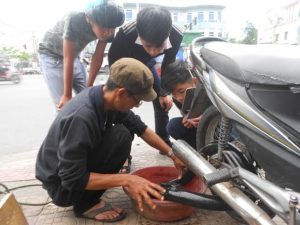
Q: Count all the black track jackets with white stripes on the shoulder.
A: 1